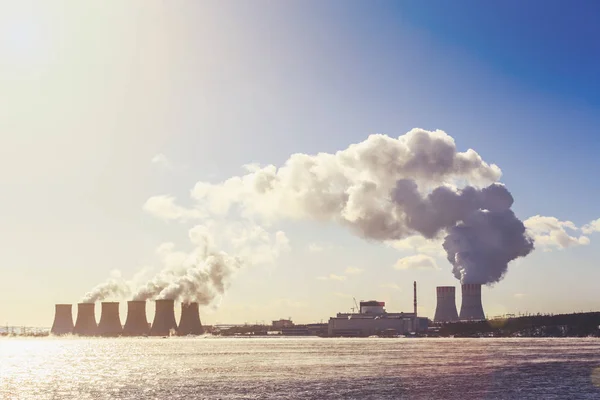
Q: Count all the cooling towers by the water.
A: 8